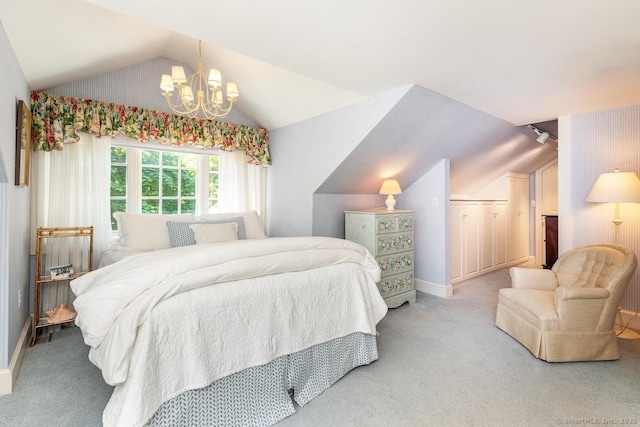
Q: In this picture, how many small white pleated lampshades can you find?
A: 6